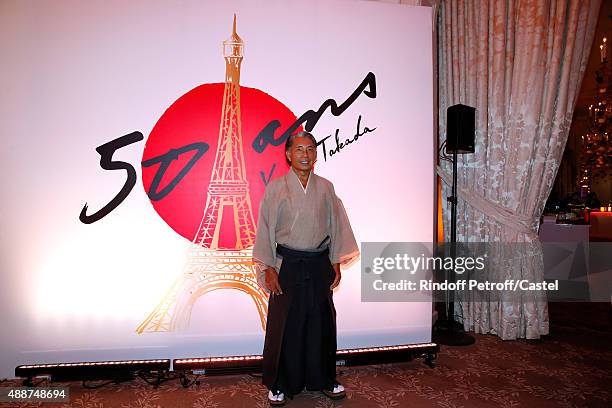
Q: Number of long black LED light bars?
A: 3